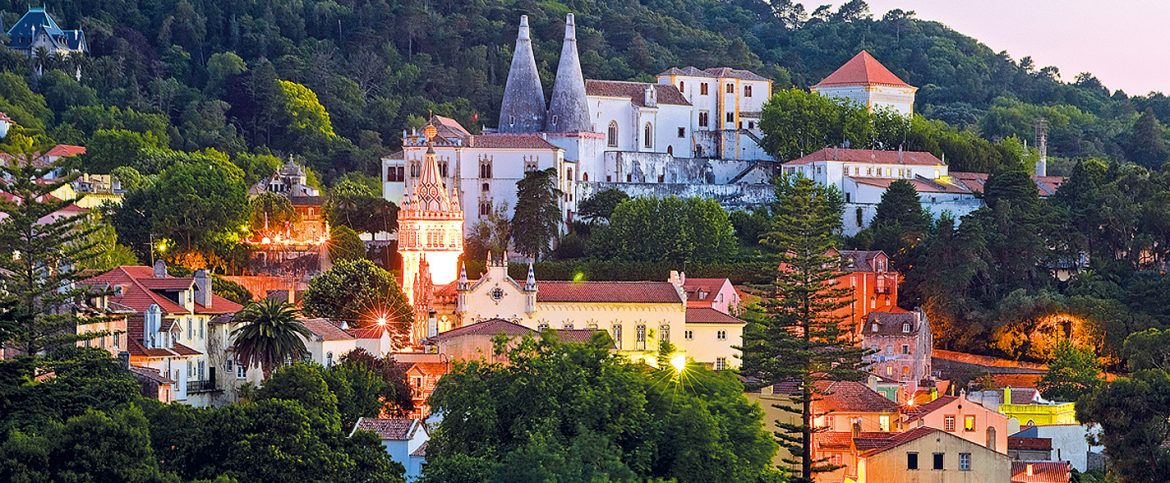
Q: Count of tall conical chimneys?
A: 2